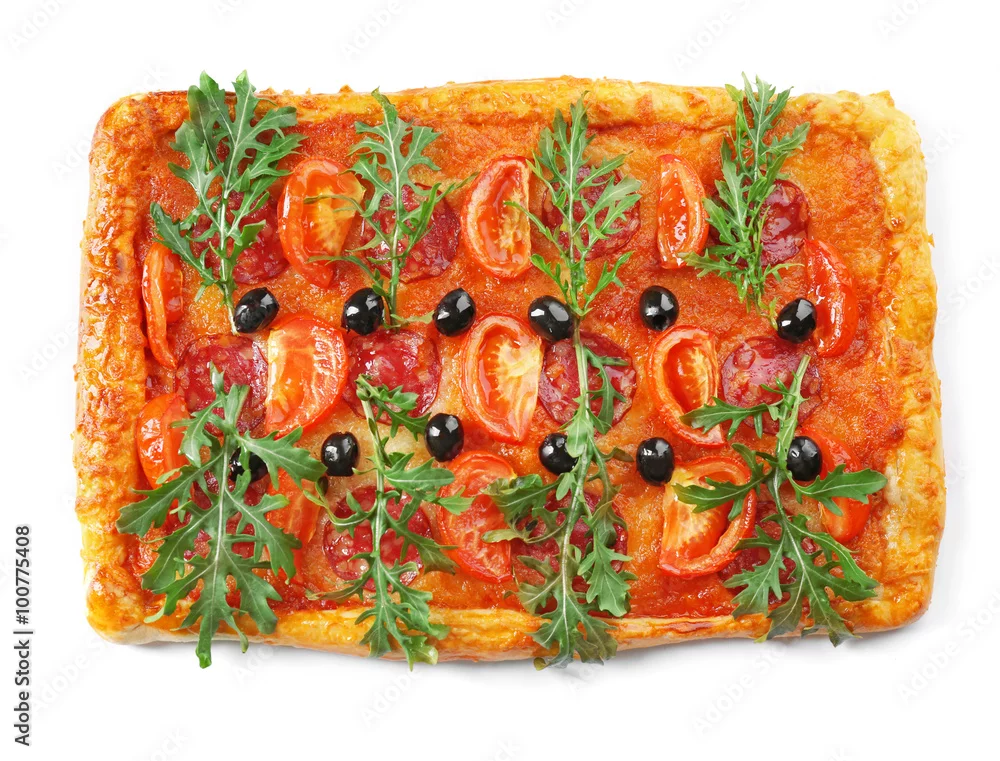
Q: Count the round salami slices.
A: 12